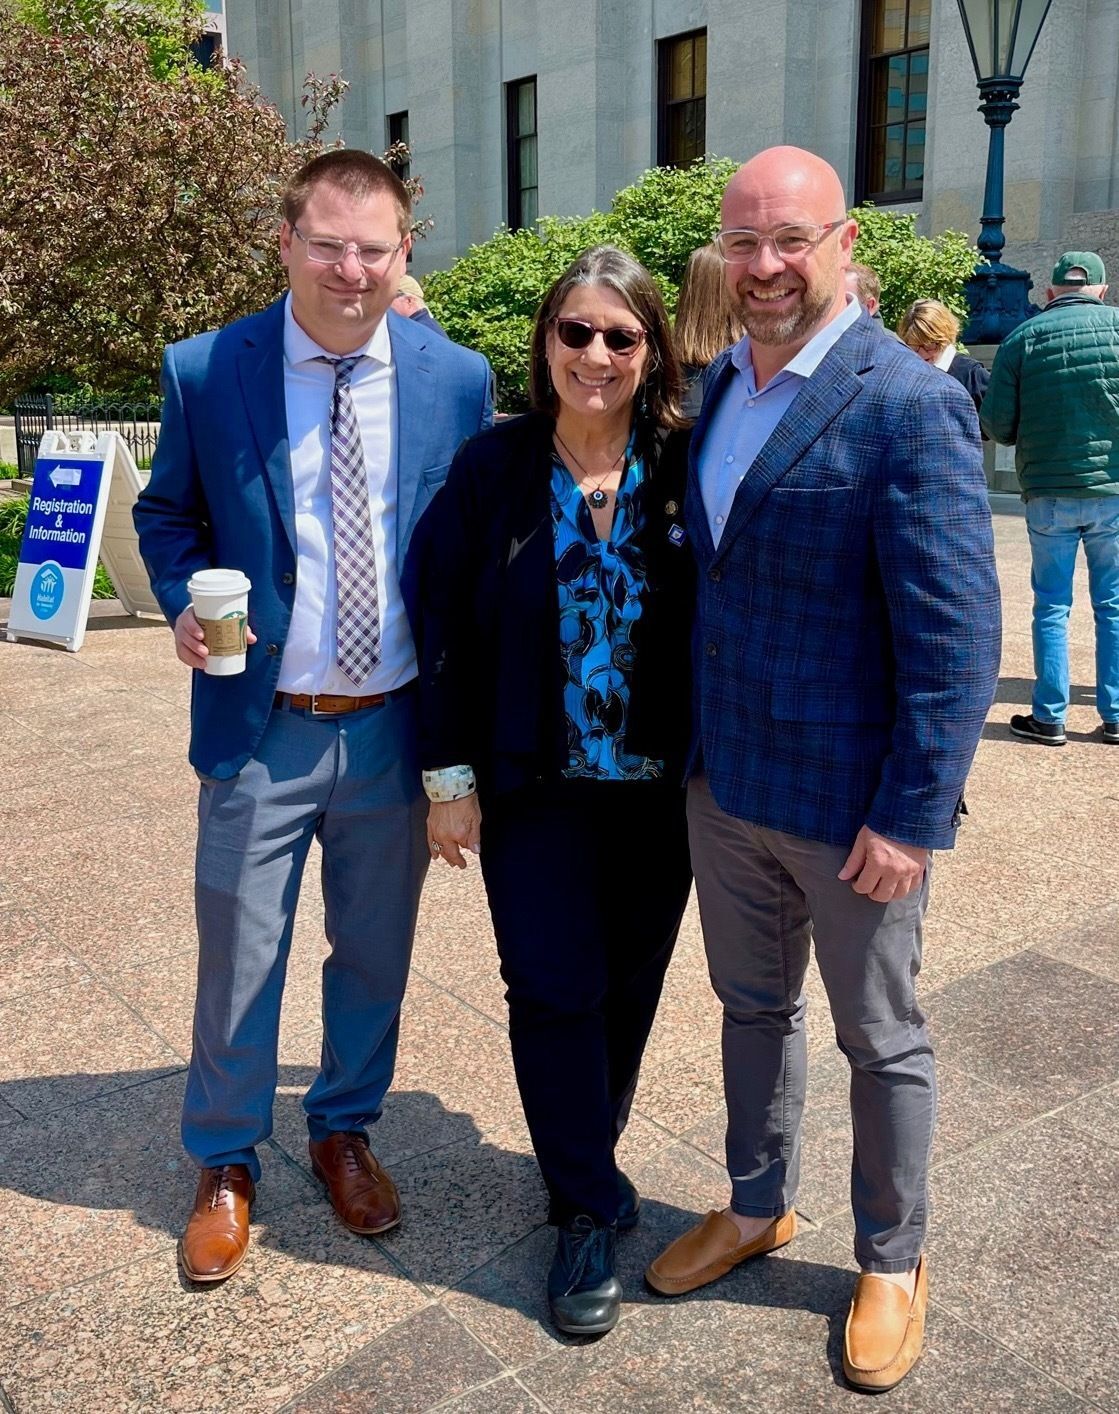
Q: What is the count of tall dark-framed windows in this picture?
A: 4